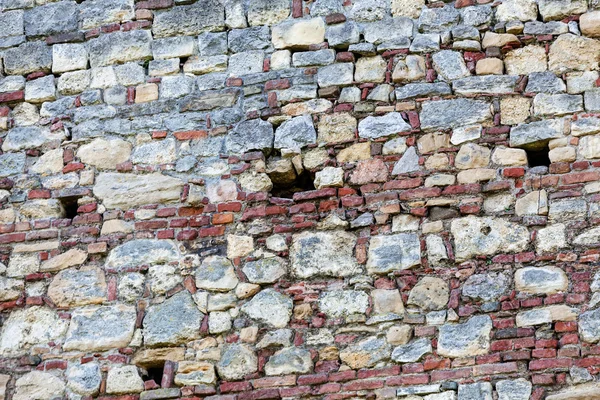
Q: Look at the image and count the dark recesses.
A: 4